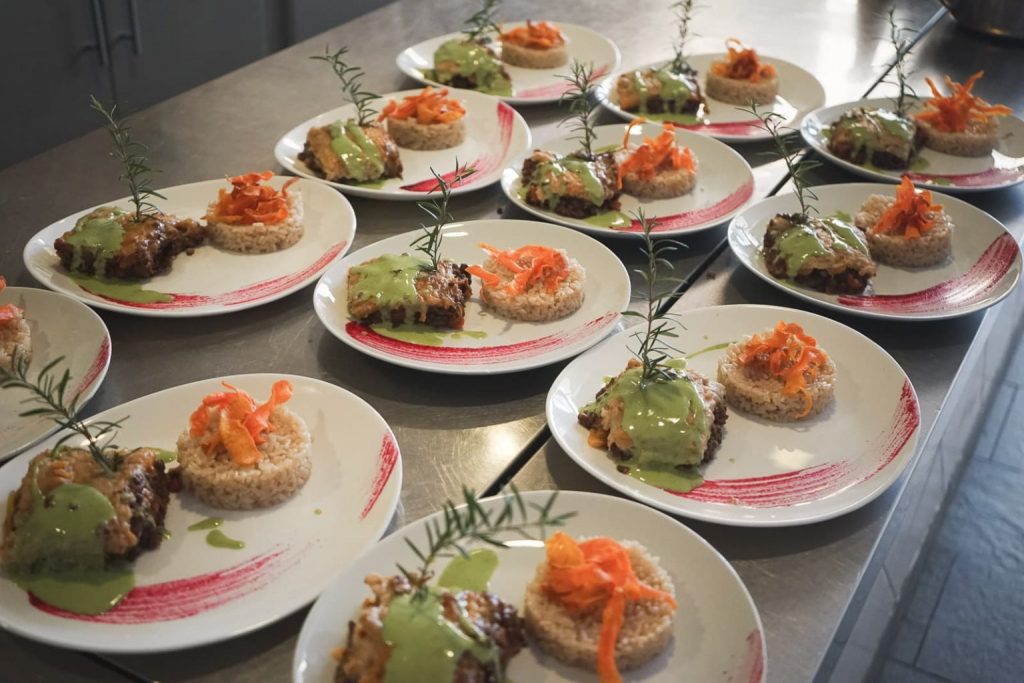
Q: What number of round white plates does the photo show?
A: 12